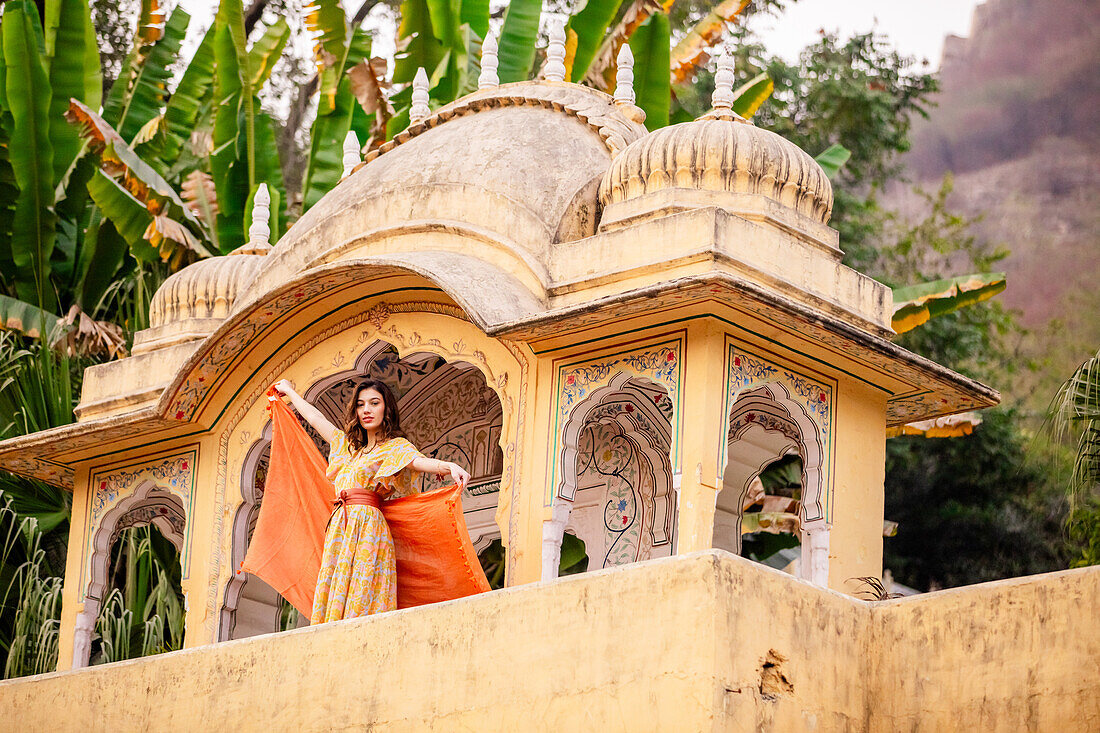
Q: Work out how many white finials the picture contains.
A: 7